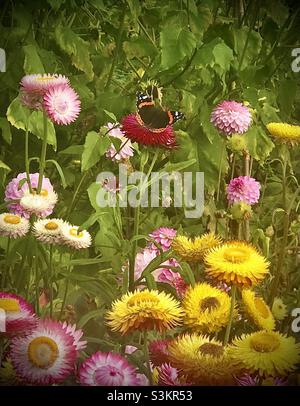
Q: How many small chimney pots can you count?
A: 0